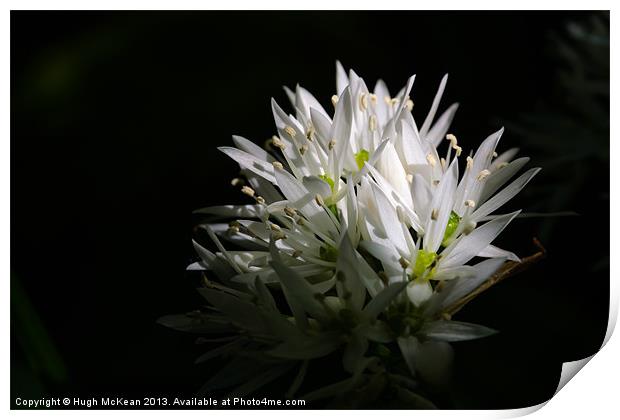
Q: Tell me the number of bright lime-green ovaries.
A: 4